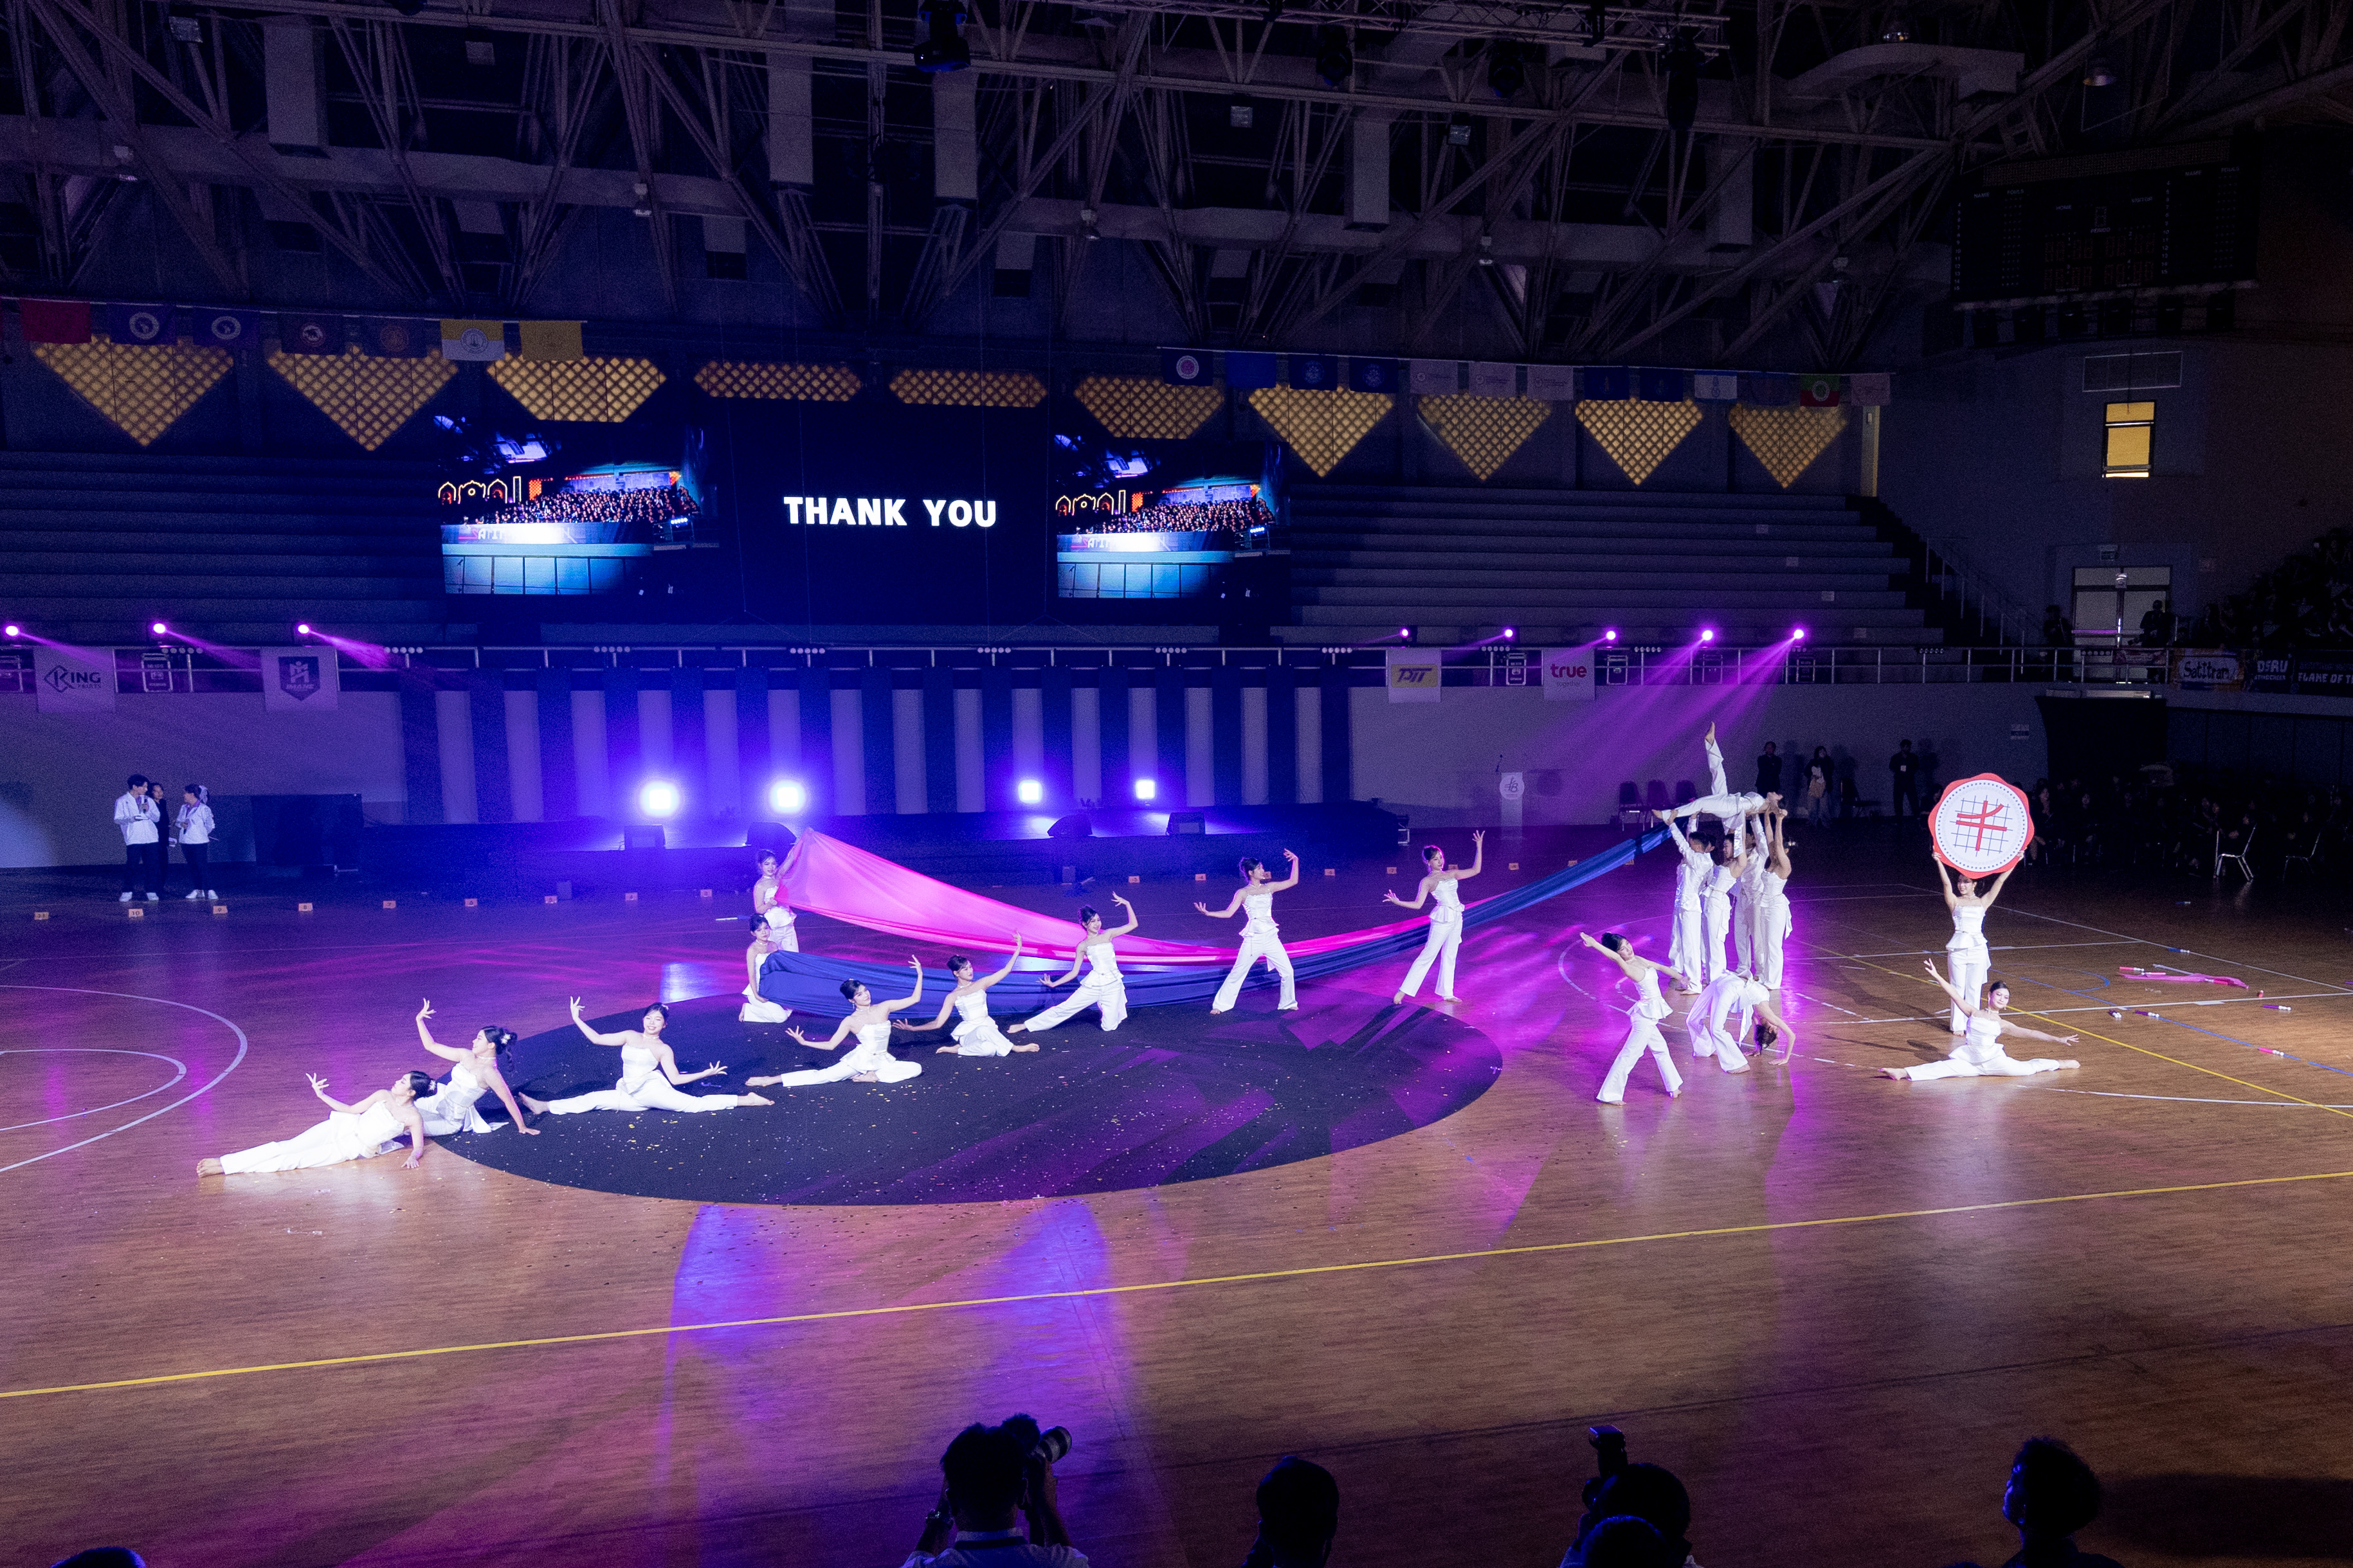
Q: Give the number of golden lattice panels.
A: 10